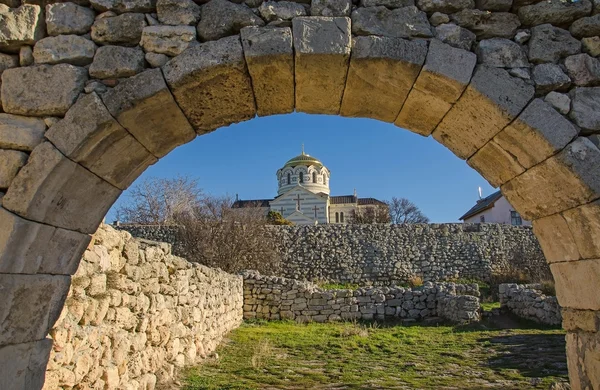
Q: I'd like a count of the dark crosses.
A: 3